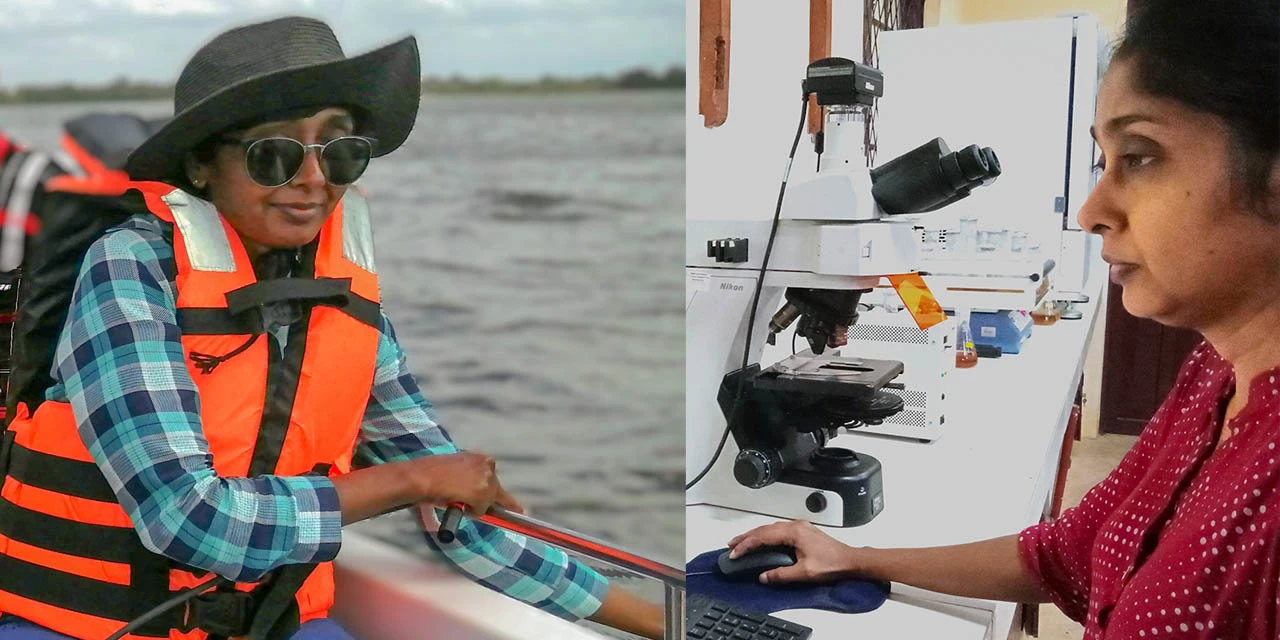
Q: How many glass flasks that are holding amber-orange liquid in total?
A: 2